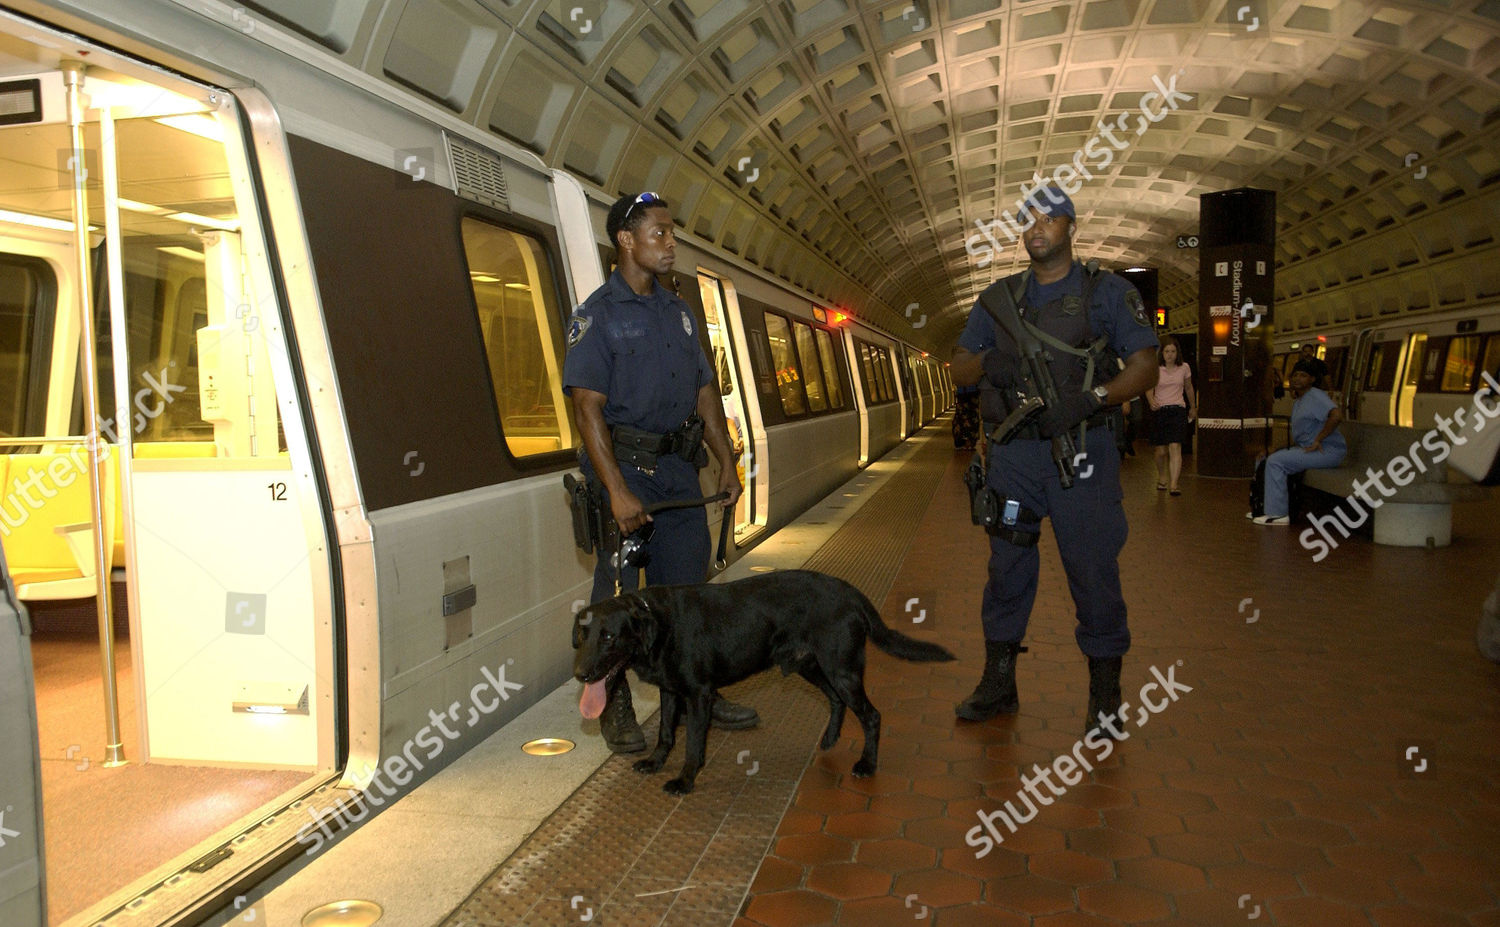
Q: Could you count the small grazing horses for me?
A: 0